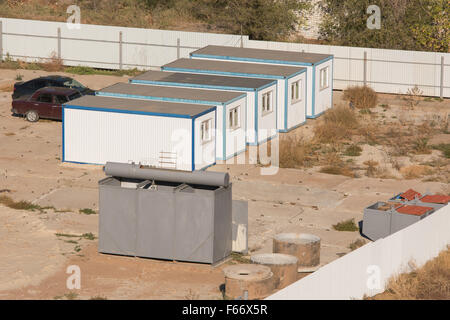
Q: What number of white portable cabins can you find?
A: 5